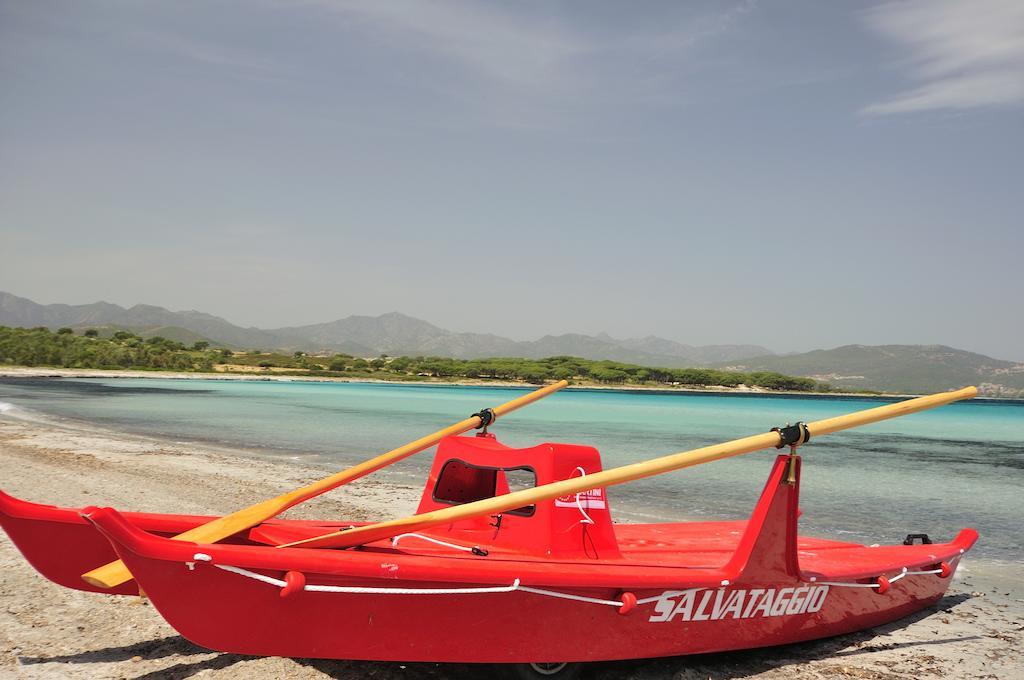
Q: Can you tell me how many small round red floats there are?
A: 4